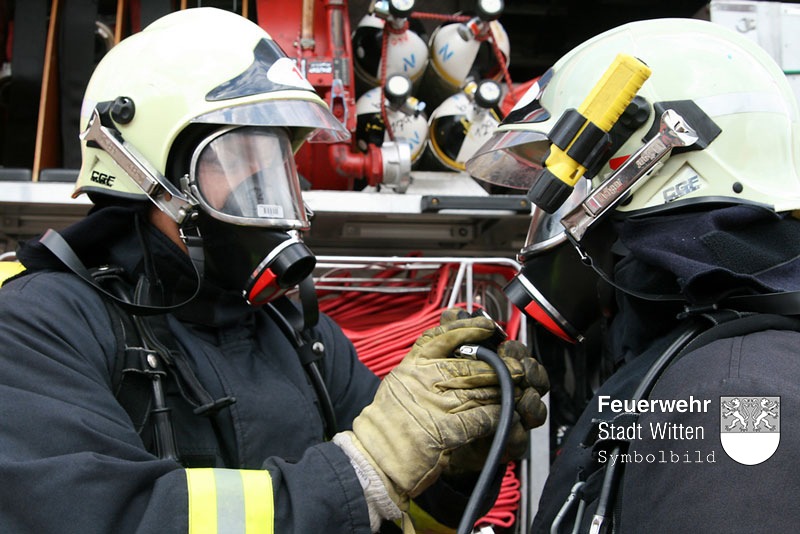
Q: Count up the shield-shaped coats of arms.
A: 1